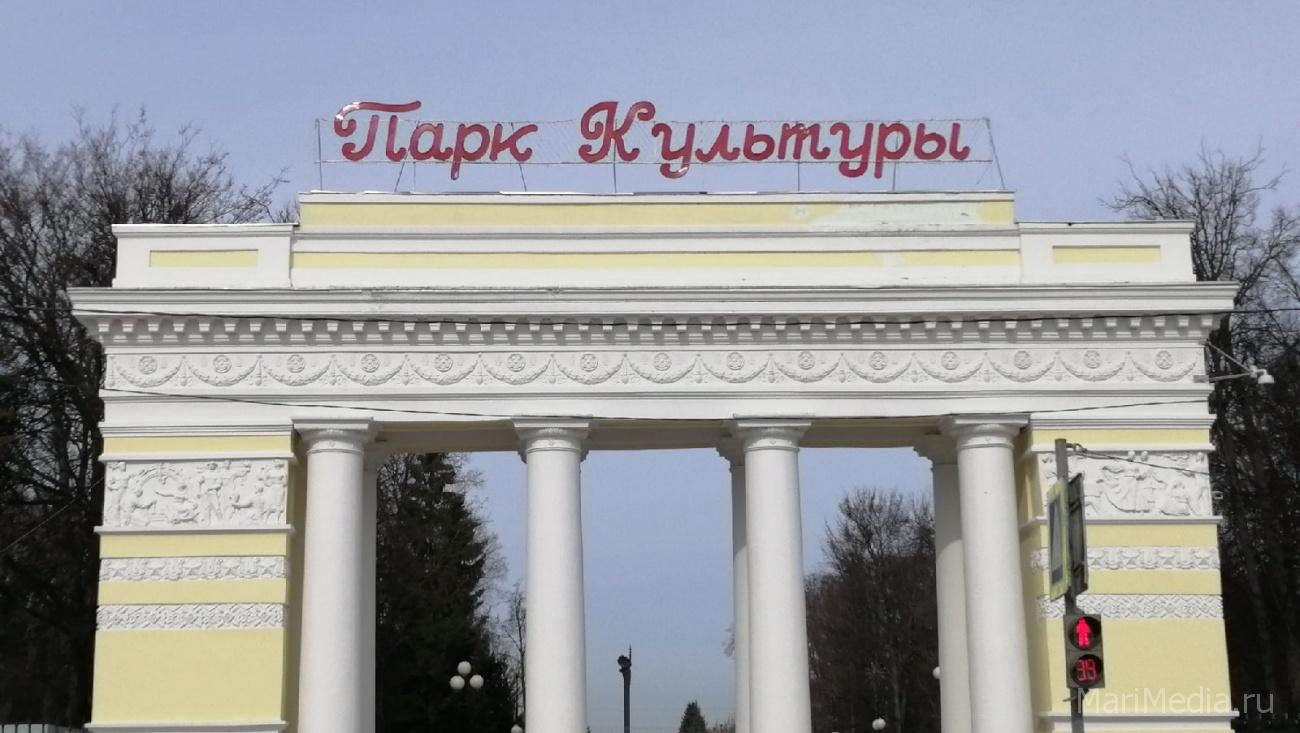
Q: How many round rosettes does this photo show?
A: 15